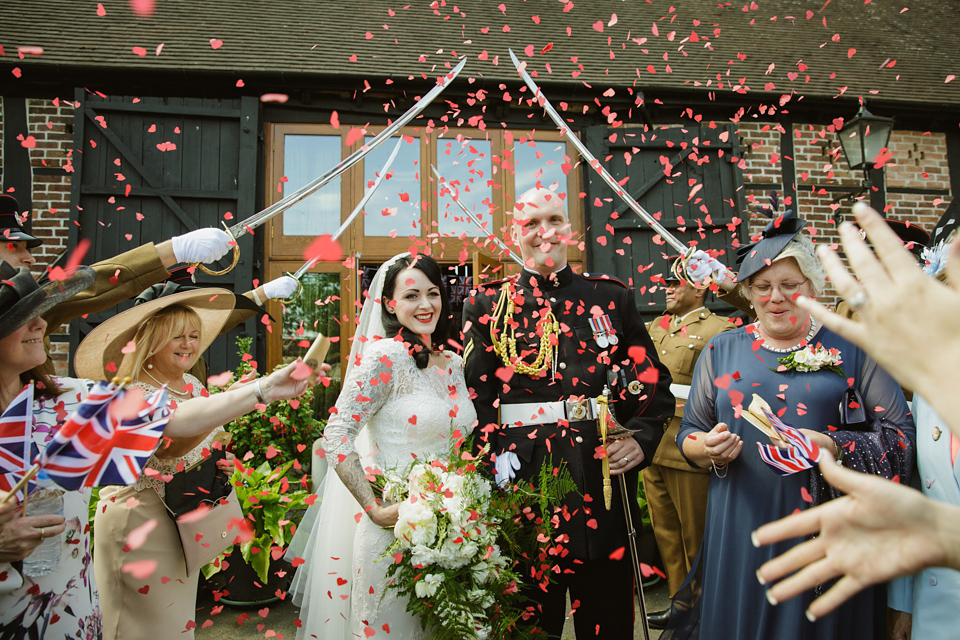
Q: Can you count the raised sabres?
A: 4